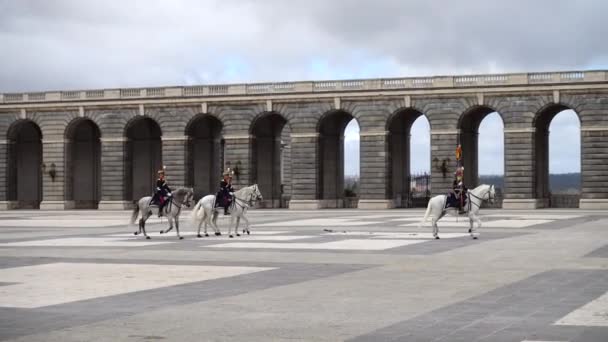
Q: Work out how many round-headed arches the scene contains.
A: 9